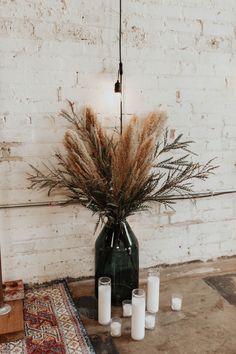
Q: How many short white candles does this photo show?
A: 4